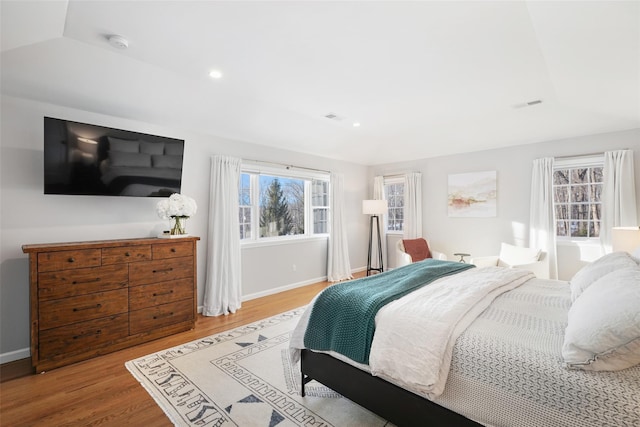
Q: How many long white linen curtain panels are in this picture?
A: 6